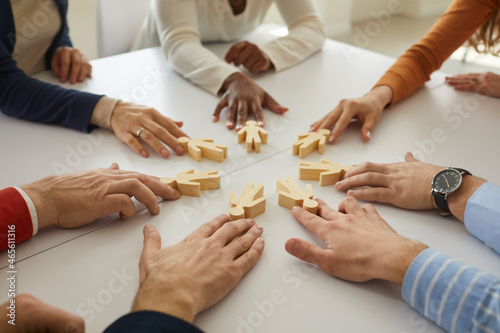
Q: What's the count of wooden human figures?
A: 7